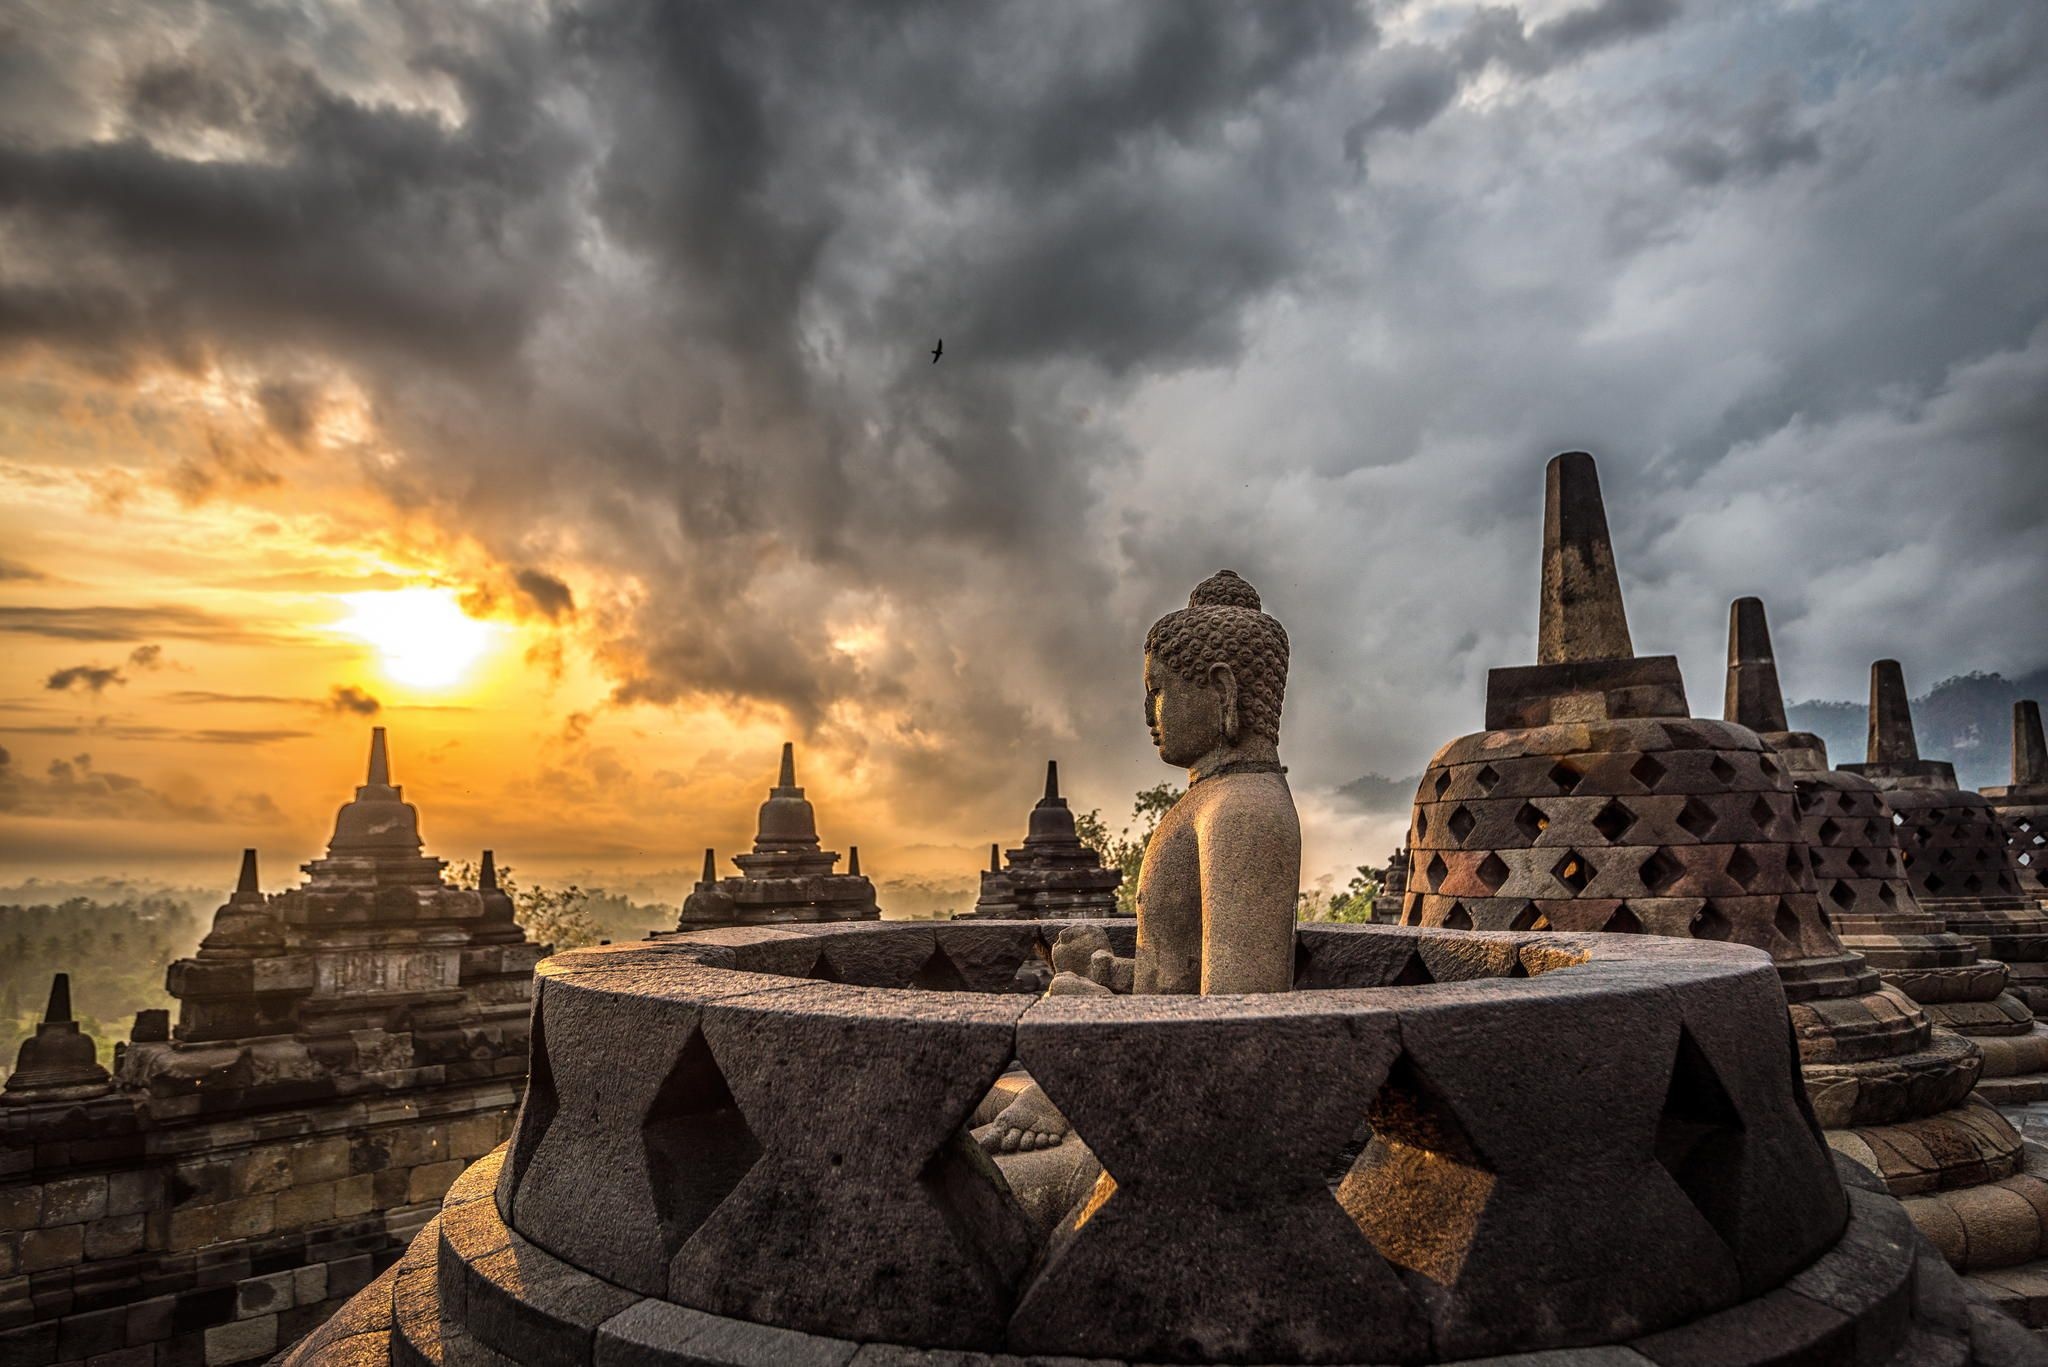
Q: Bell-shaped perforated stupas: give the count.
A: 4